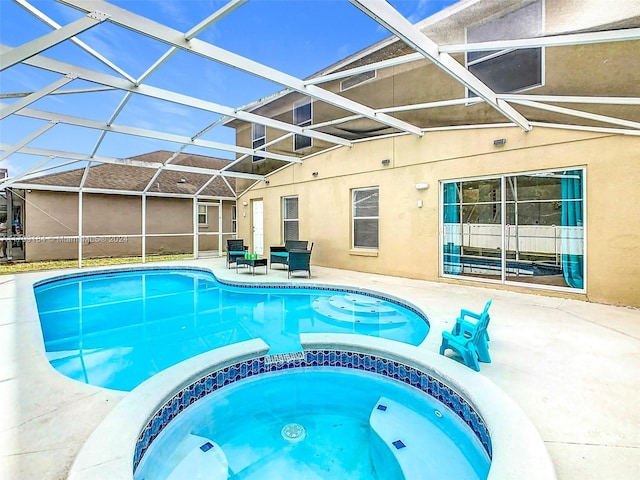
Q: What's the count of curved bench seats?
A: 2